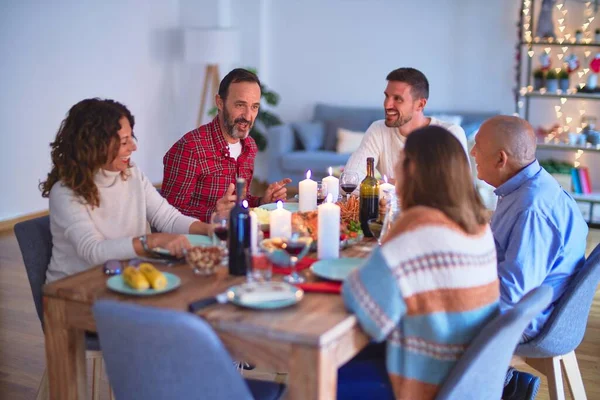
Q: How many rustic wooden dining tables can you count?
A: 1